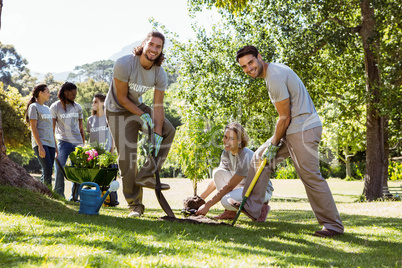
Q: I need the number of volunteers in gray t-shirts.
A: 6